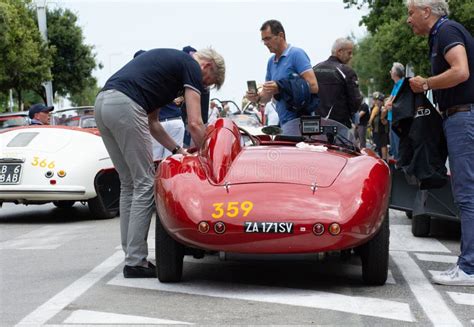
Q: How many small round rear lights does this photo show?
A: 6